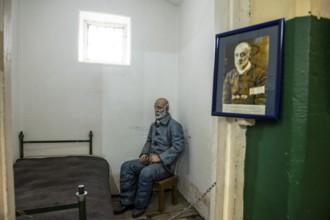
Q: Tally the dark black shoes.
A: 2